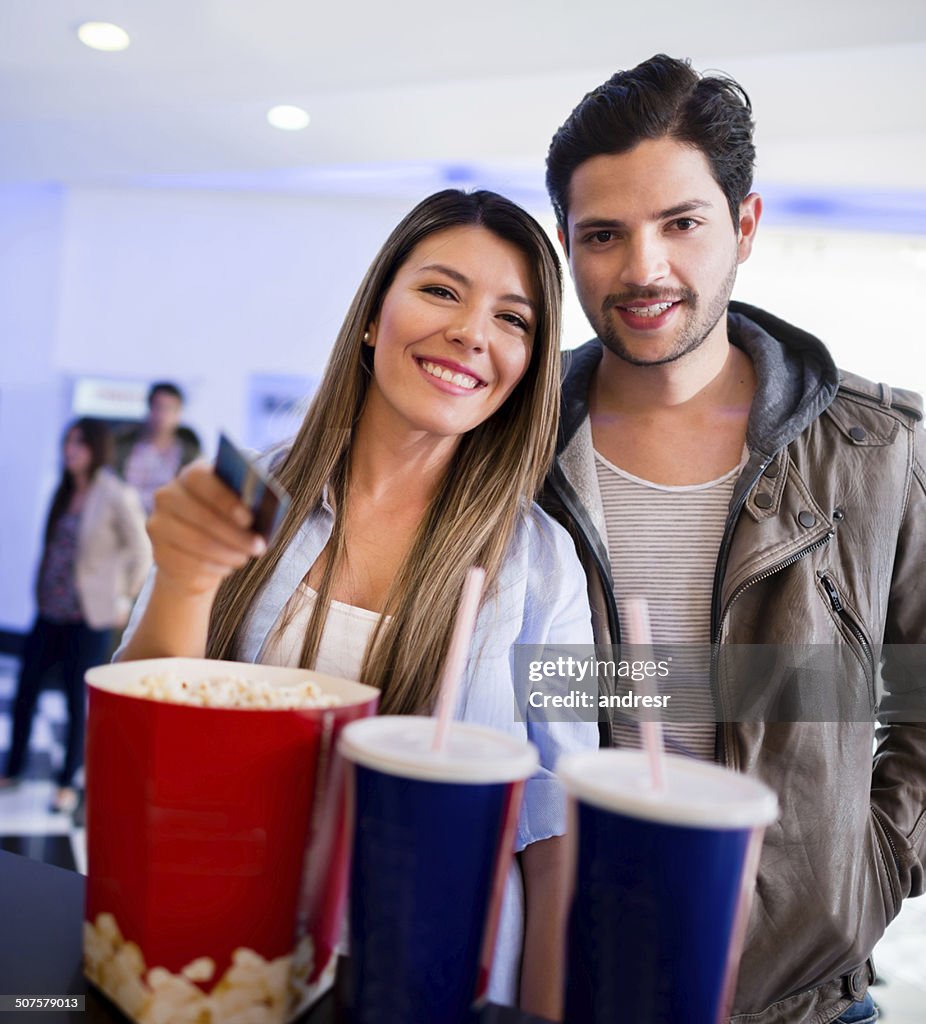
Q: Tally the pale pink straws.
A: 2